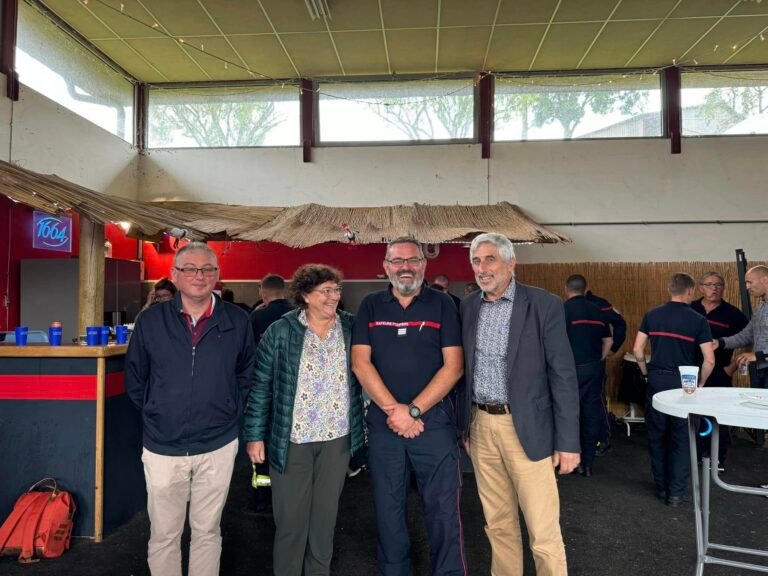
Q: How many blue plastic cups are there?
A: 5